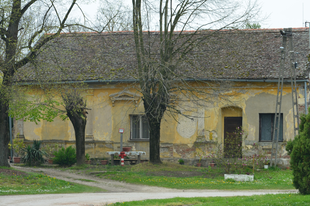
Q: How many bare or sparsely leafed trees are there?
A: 3